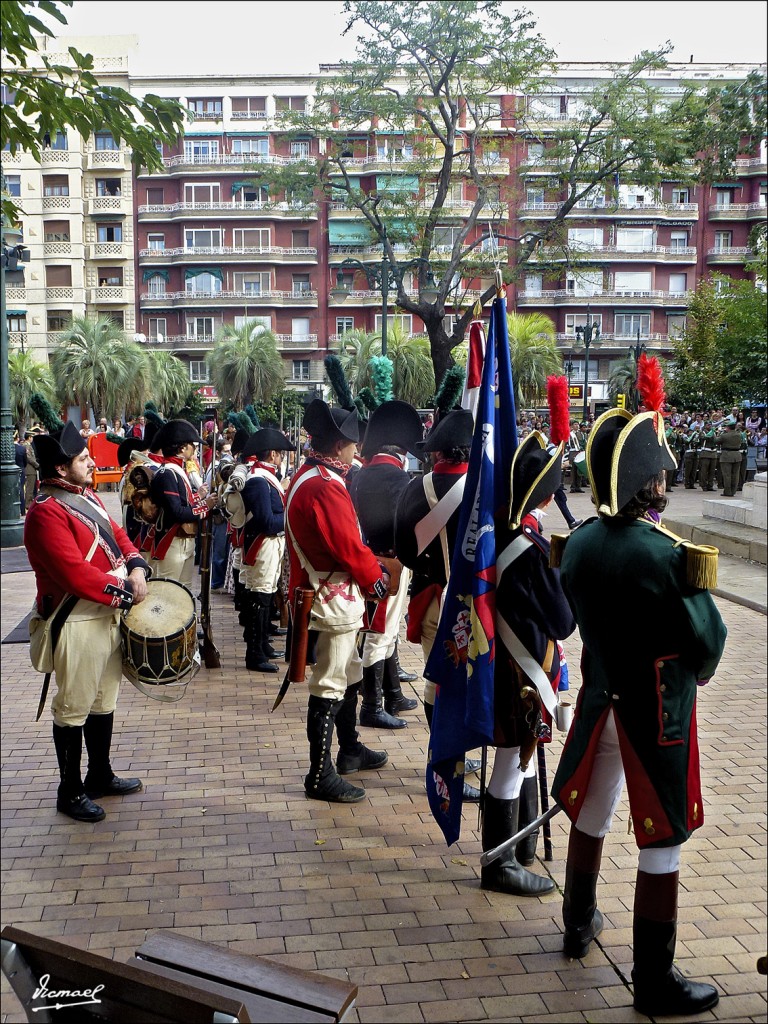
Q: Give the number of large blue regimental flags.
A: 1